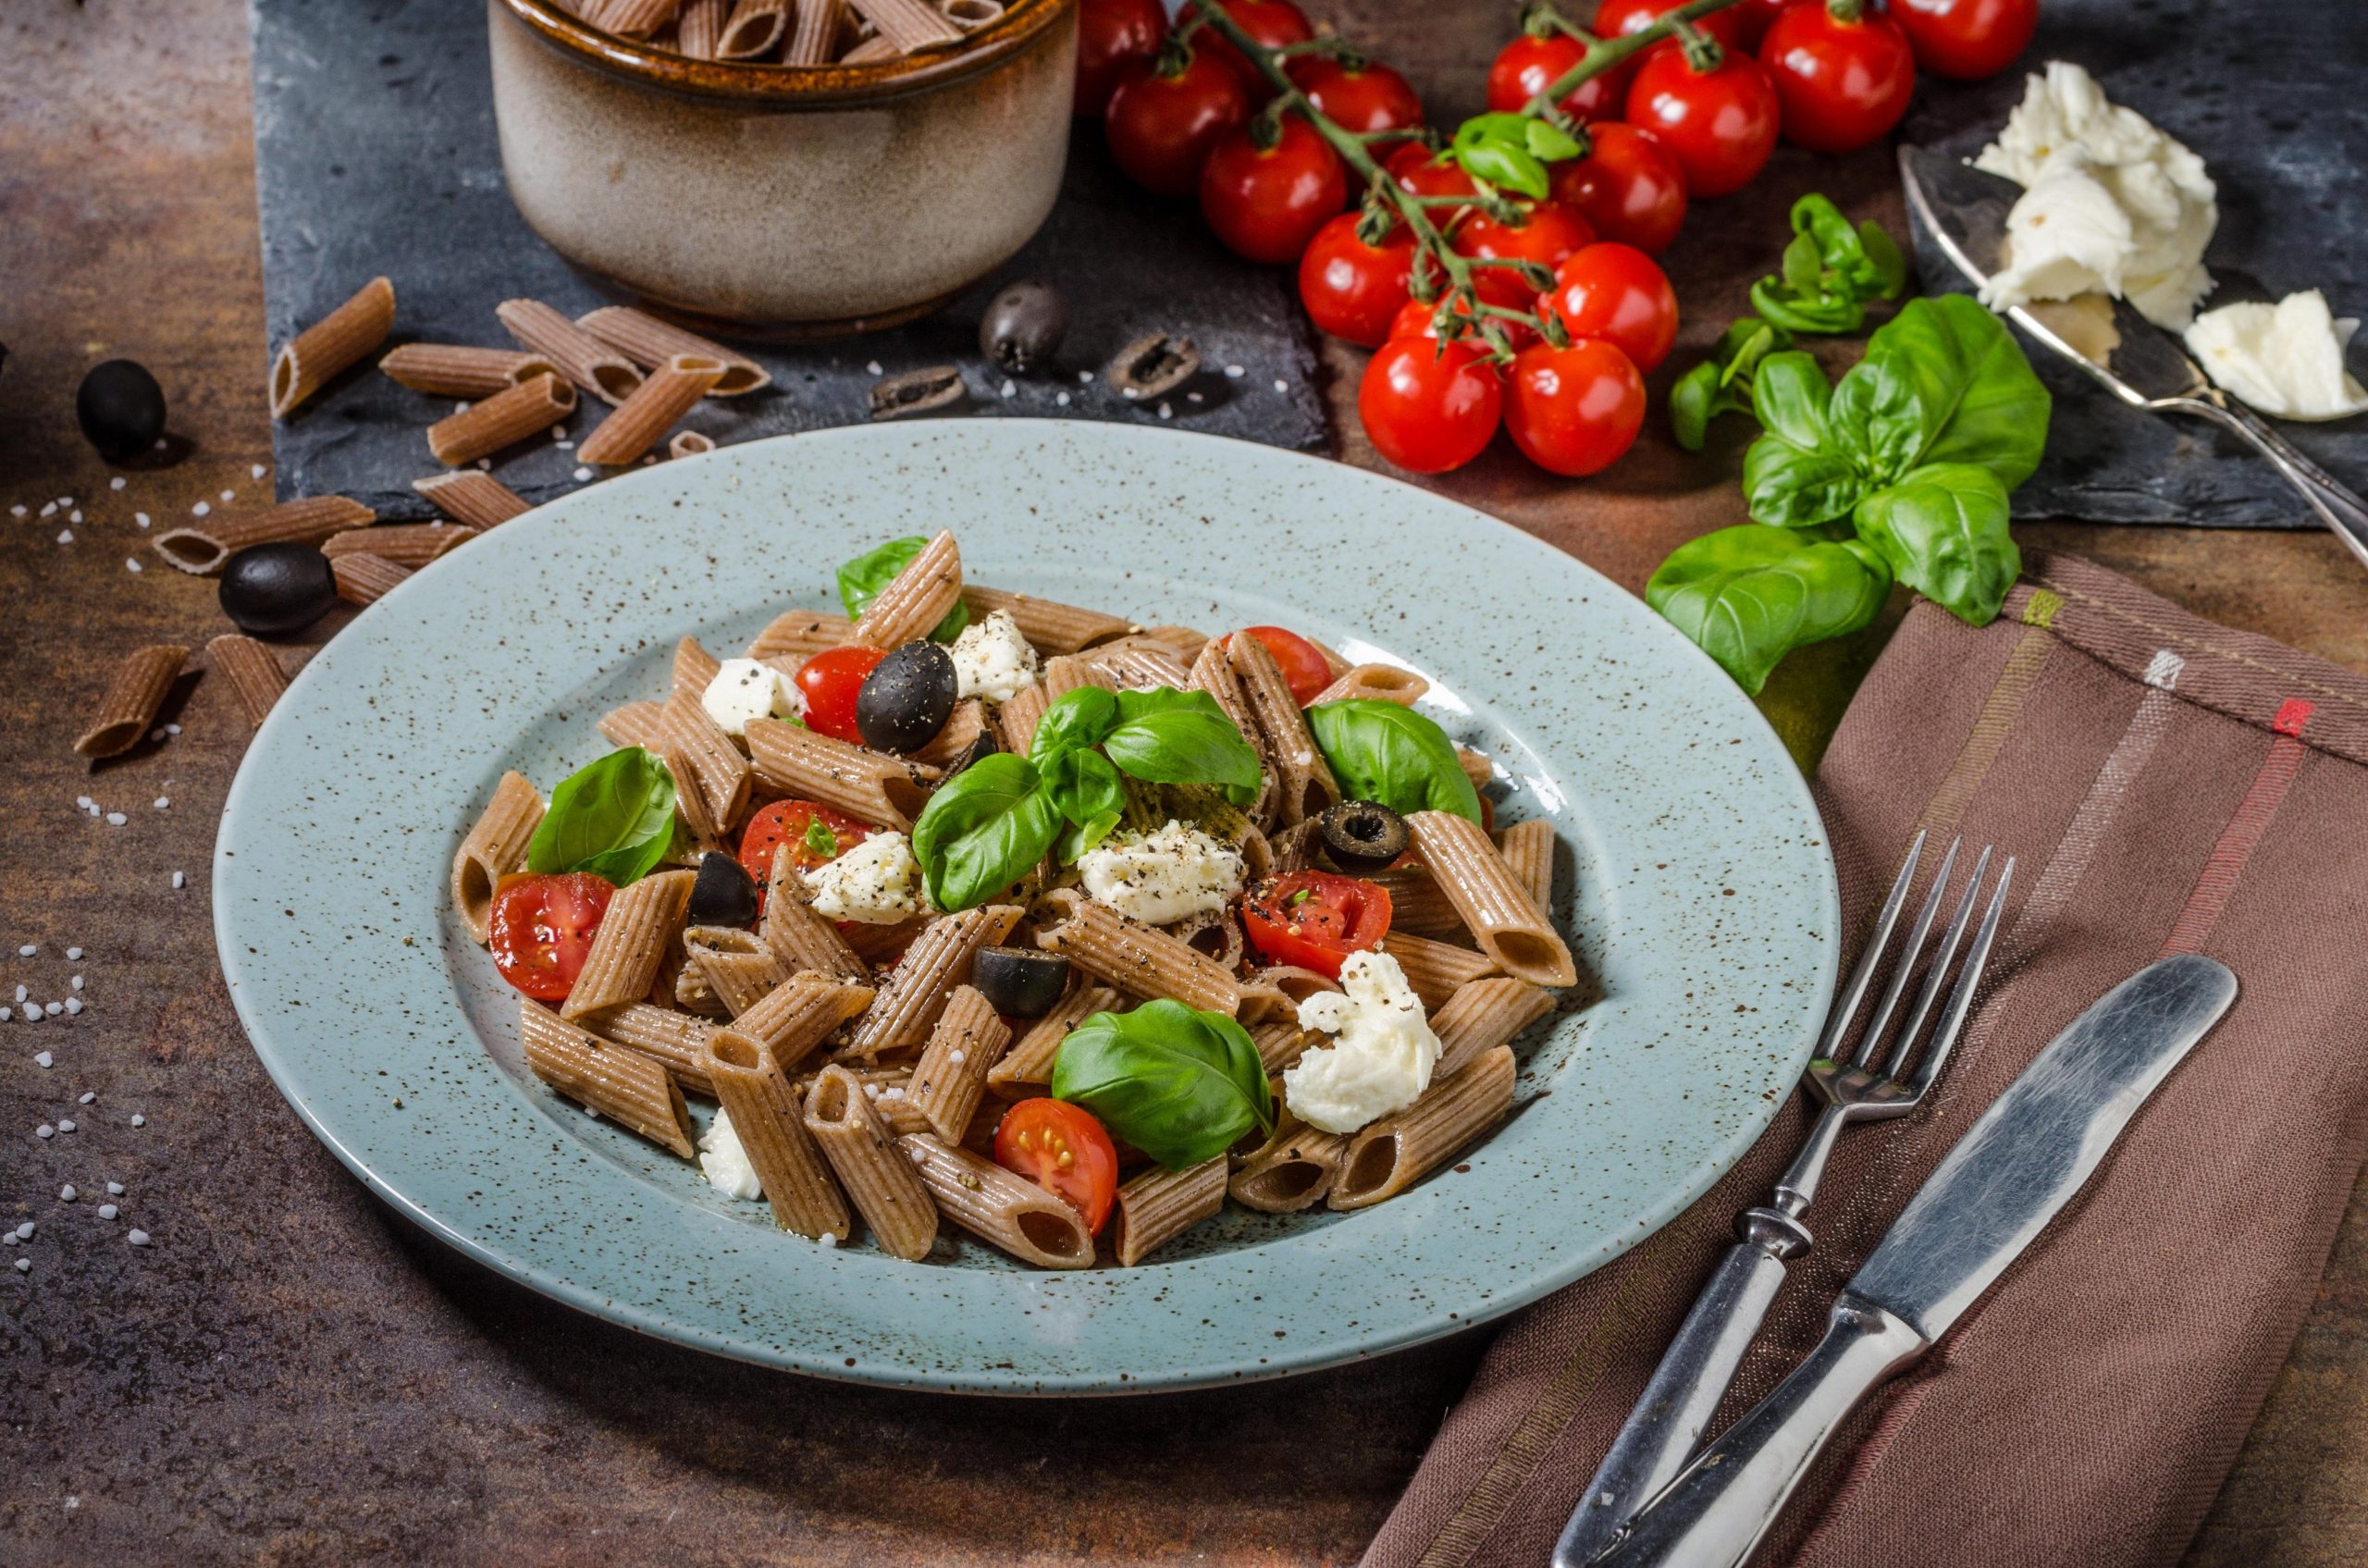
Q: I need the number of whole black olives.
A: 4